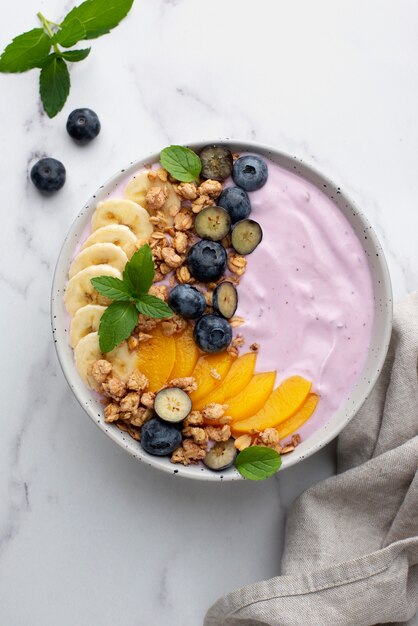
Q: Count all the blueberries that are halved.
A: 6